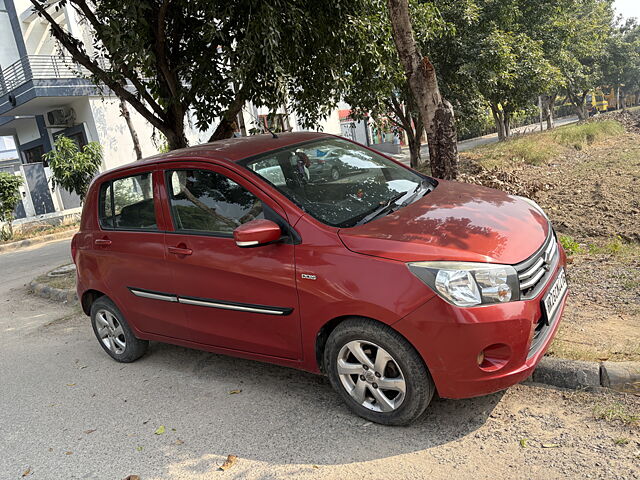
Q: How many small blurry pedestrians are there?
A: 0